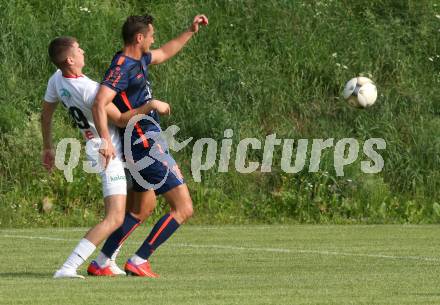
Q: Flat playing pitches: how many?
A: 1